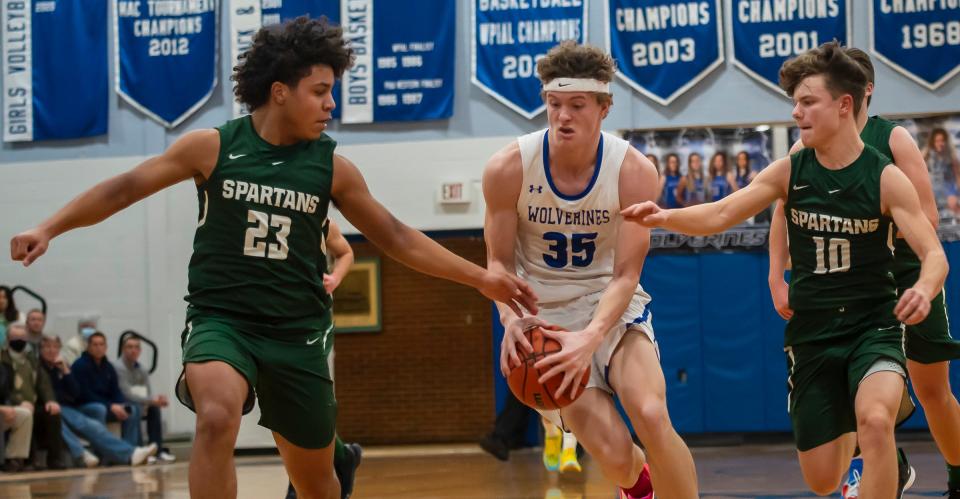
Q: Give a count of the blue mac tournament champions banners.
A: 1